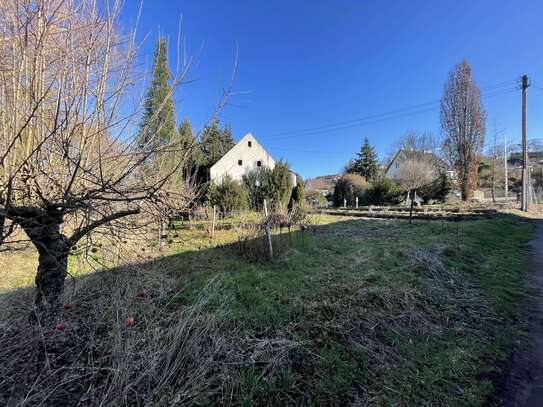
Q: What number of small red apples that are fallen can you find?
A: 4